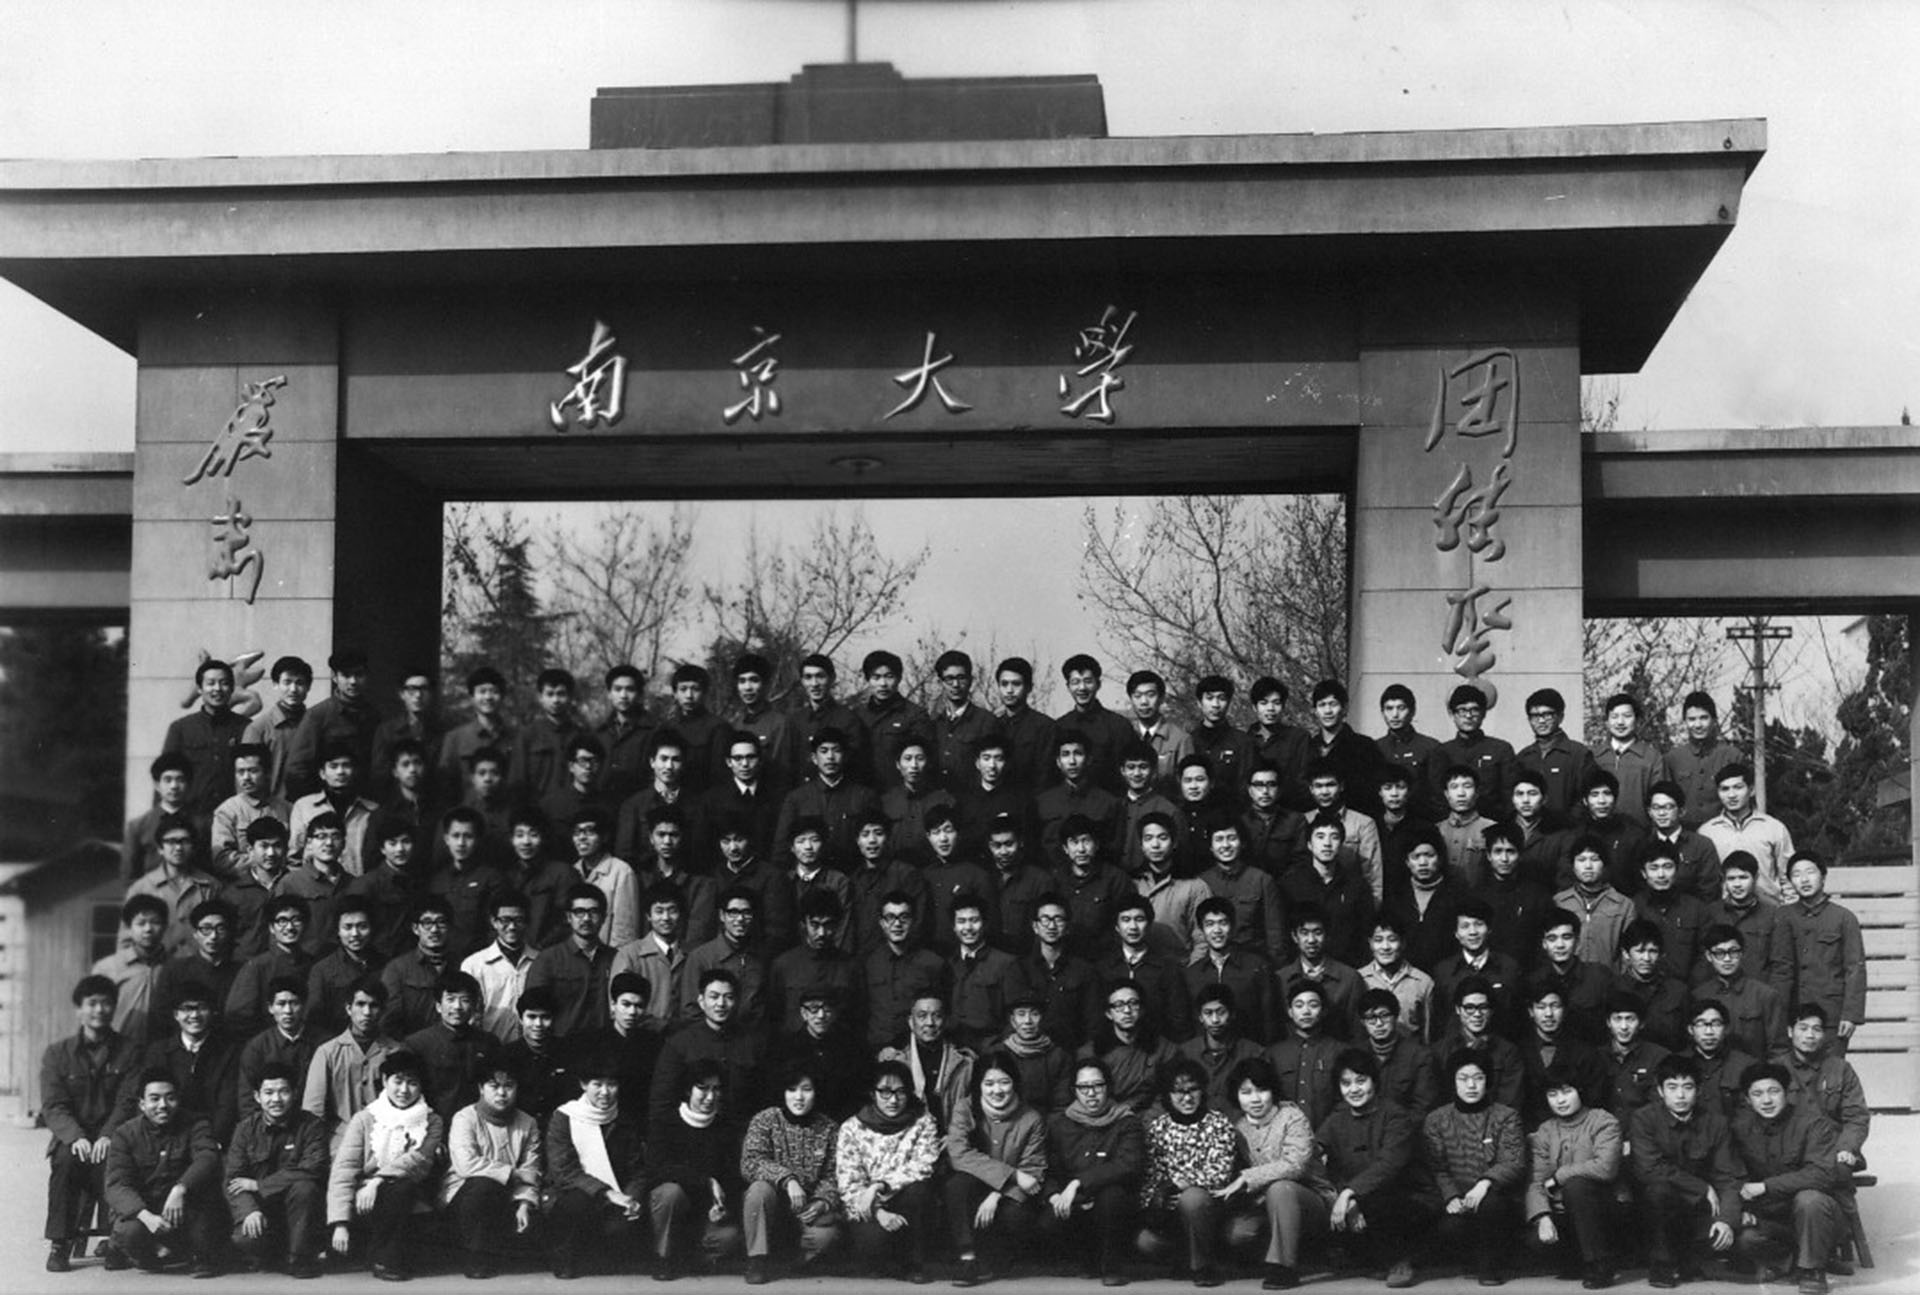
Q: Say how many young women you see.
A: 13